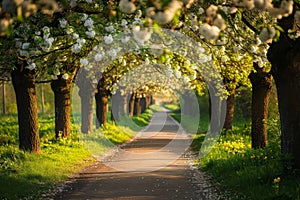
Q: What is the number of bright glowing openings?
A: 1